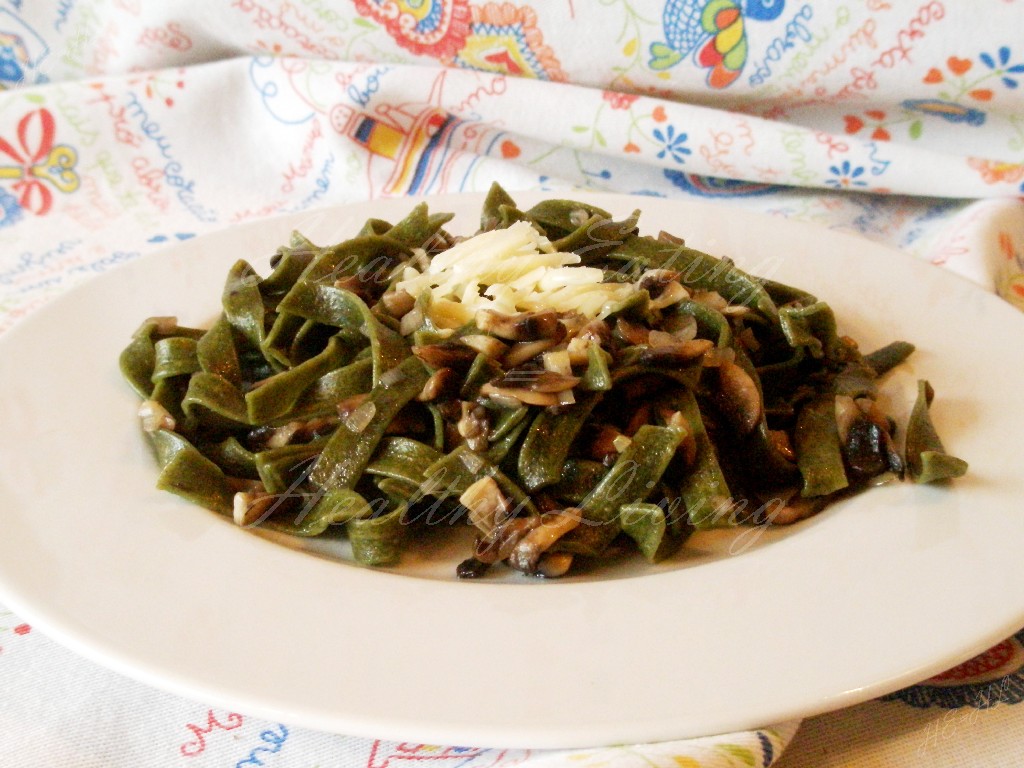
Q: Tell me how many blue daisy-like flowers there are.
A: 3